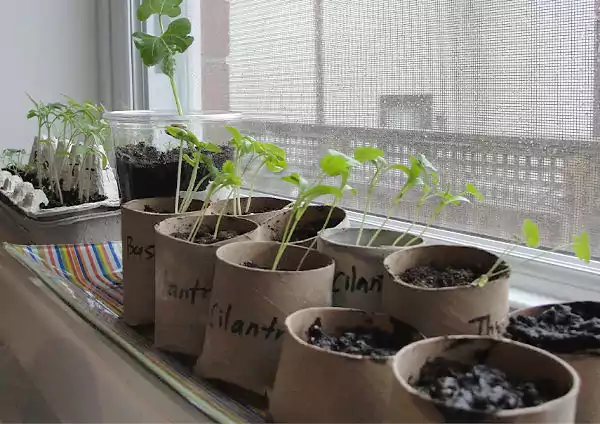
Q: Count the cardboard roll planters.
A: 10